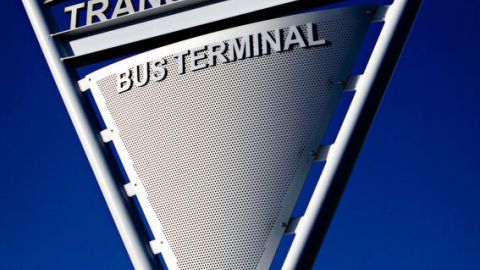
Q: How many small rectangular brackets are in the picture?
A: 8